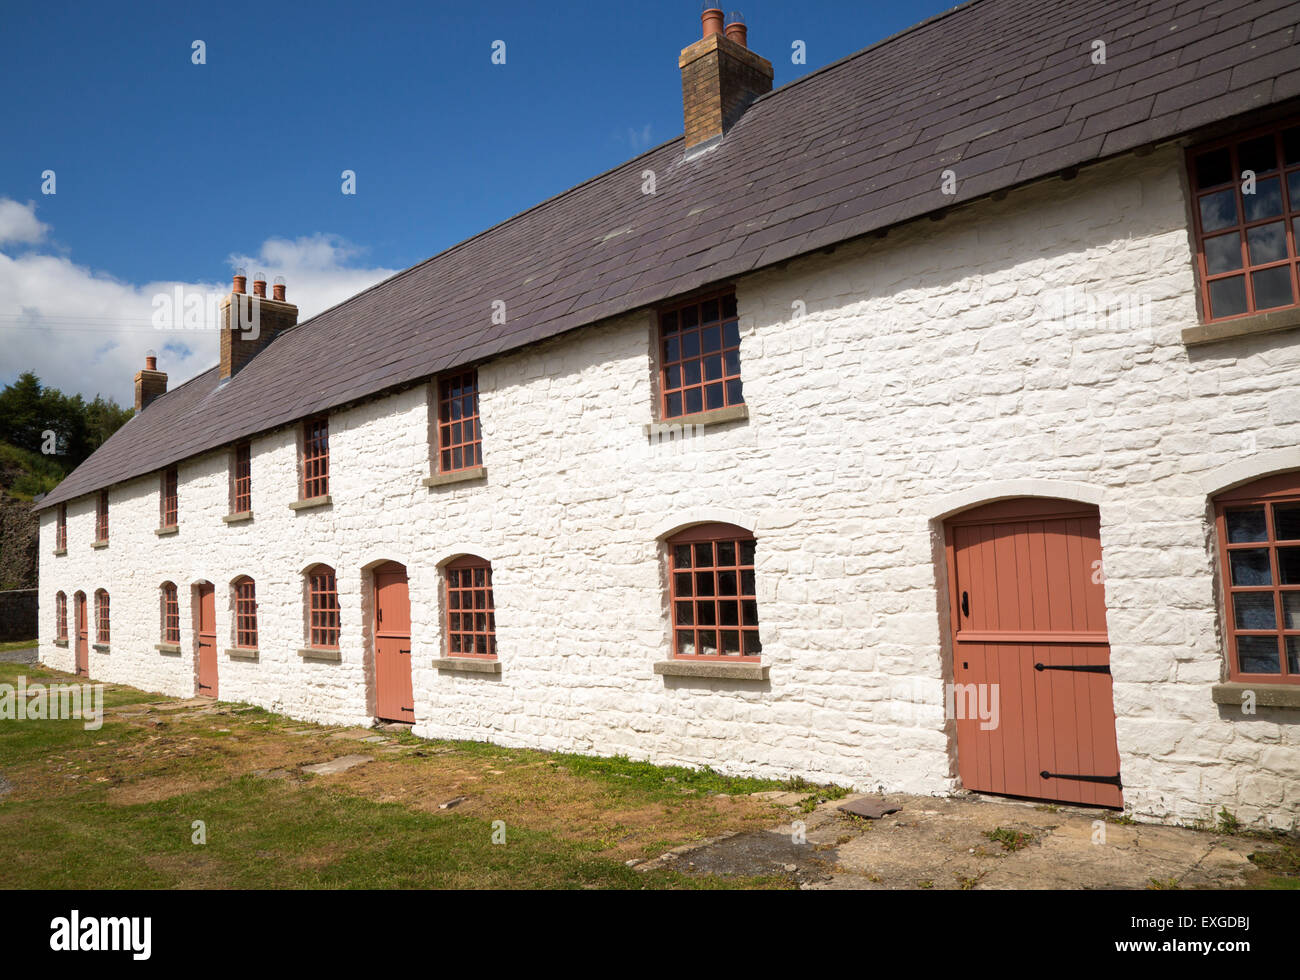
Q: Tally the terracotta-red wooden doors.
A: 4